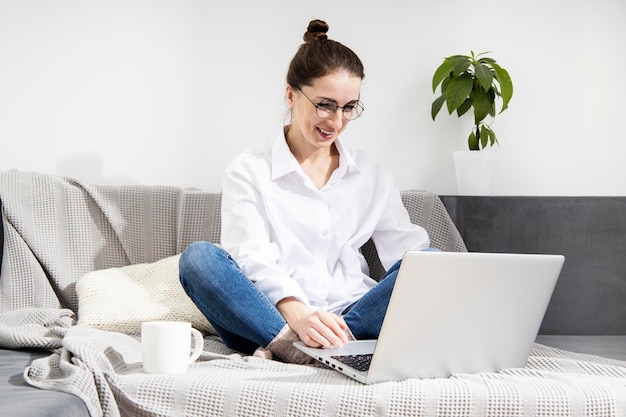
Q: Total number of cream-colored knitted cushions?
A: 1